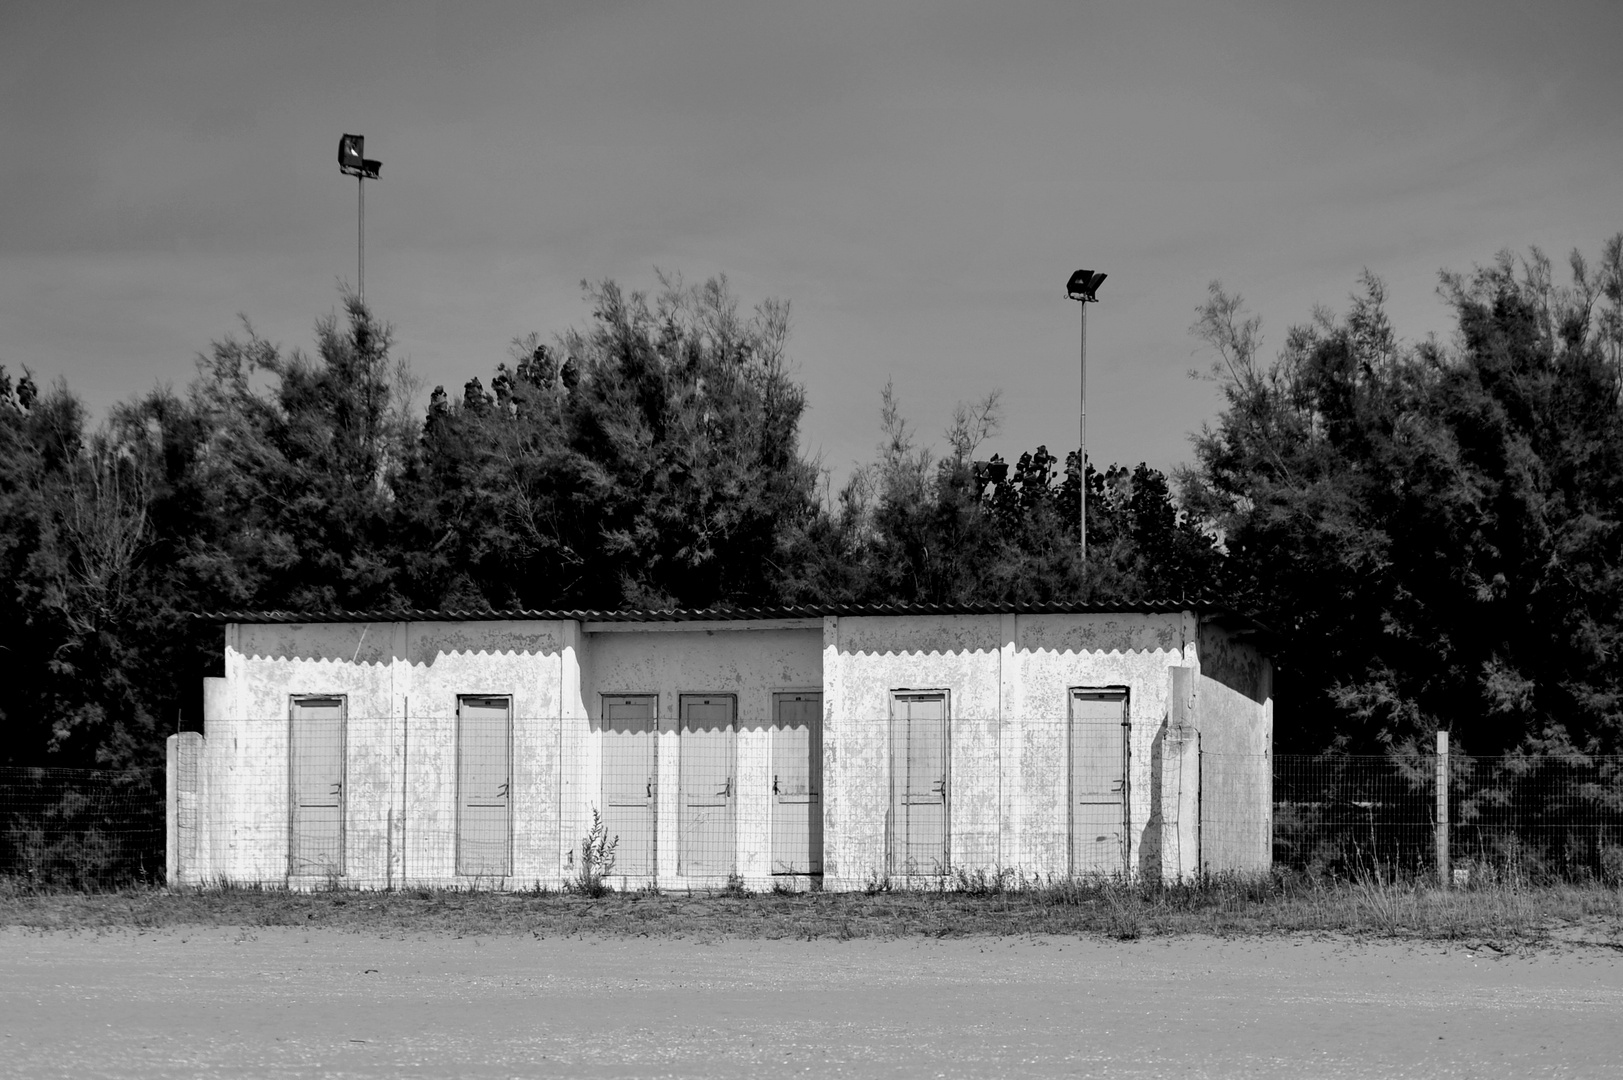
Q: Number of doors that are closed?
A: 7